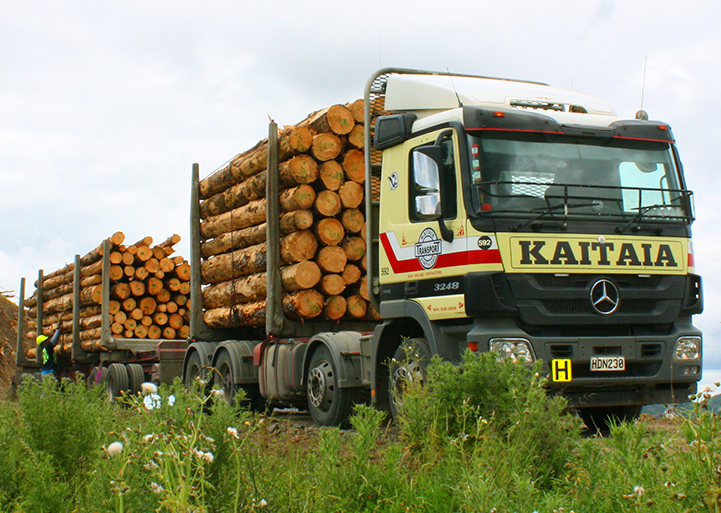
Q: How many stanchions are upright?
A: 6